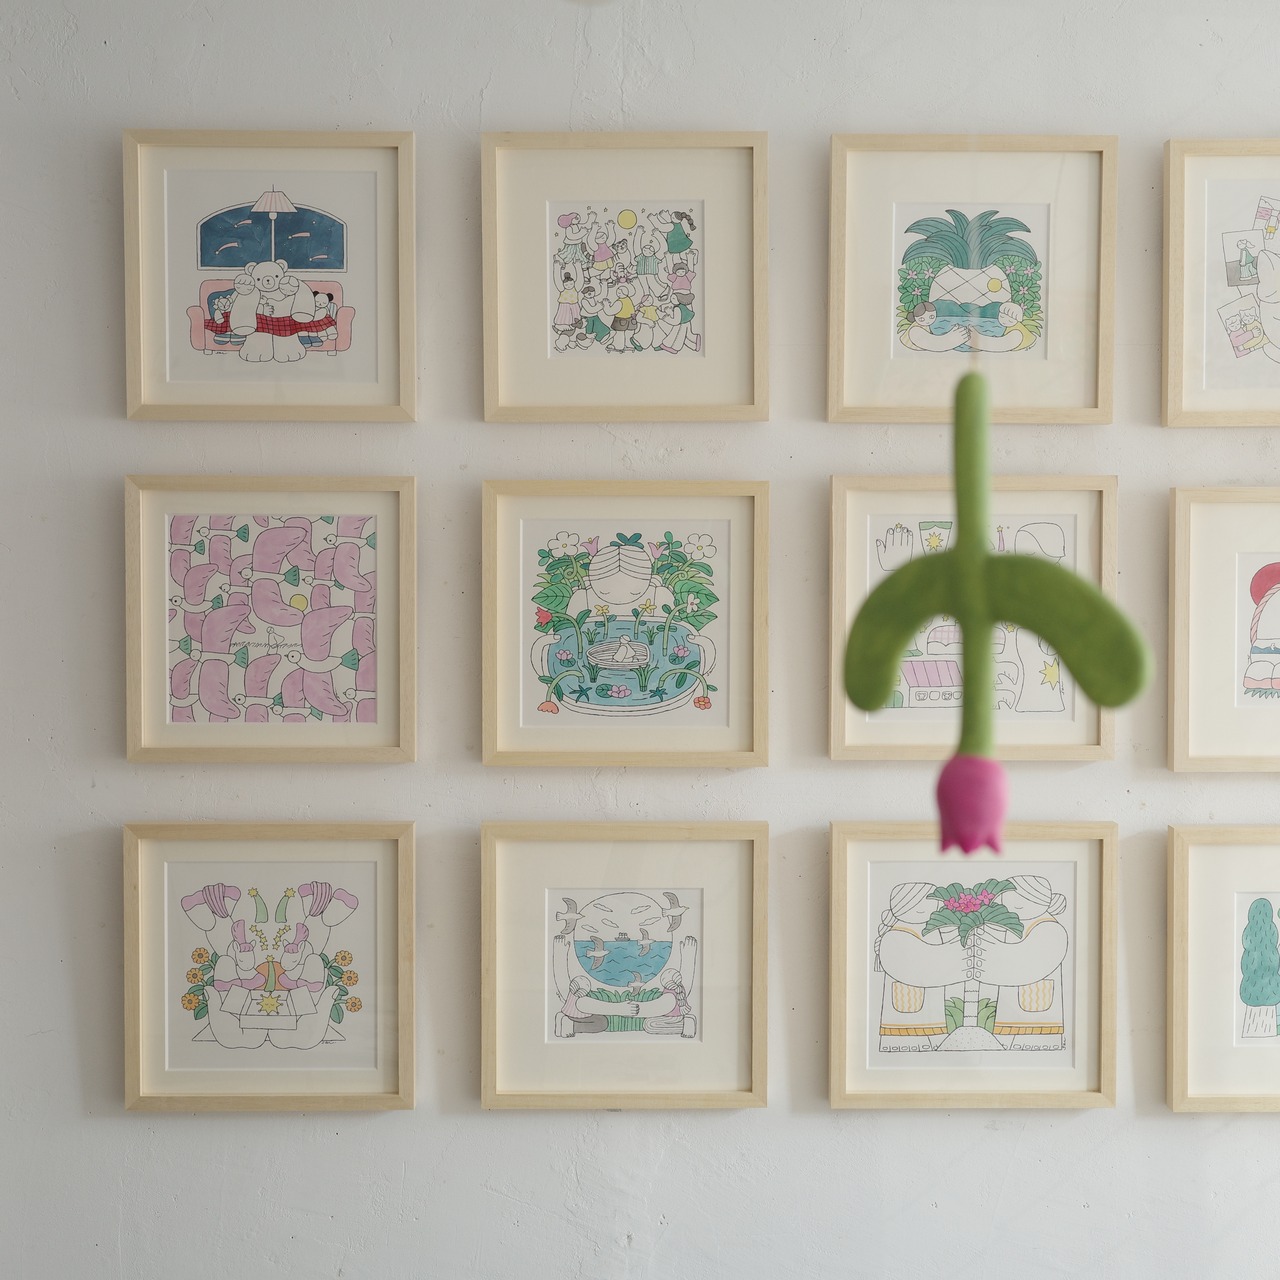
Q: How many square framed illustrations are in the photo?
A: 12